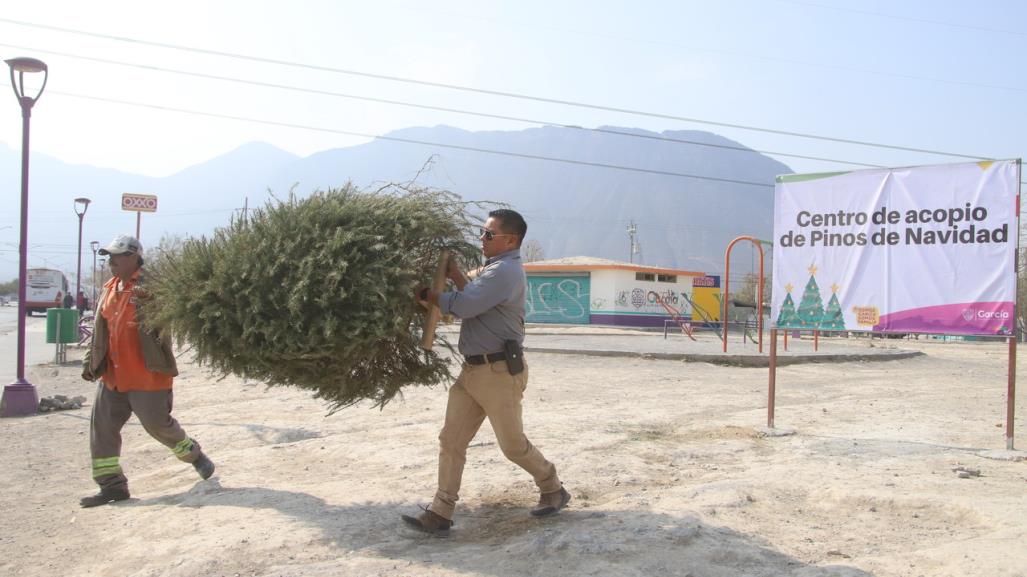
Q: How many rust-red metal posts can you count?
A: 2